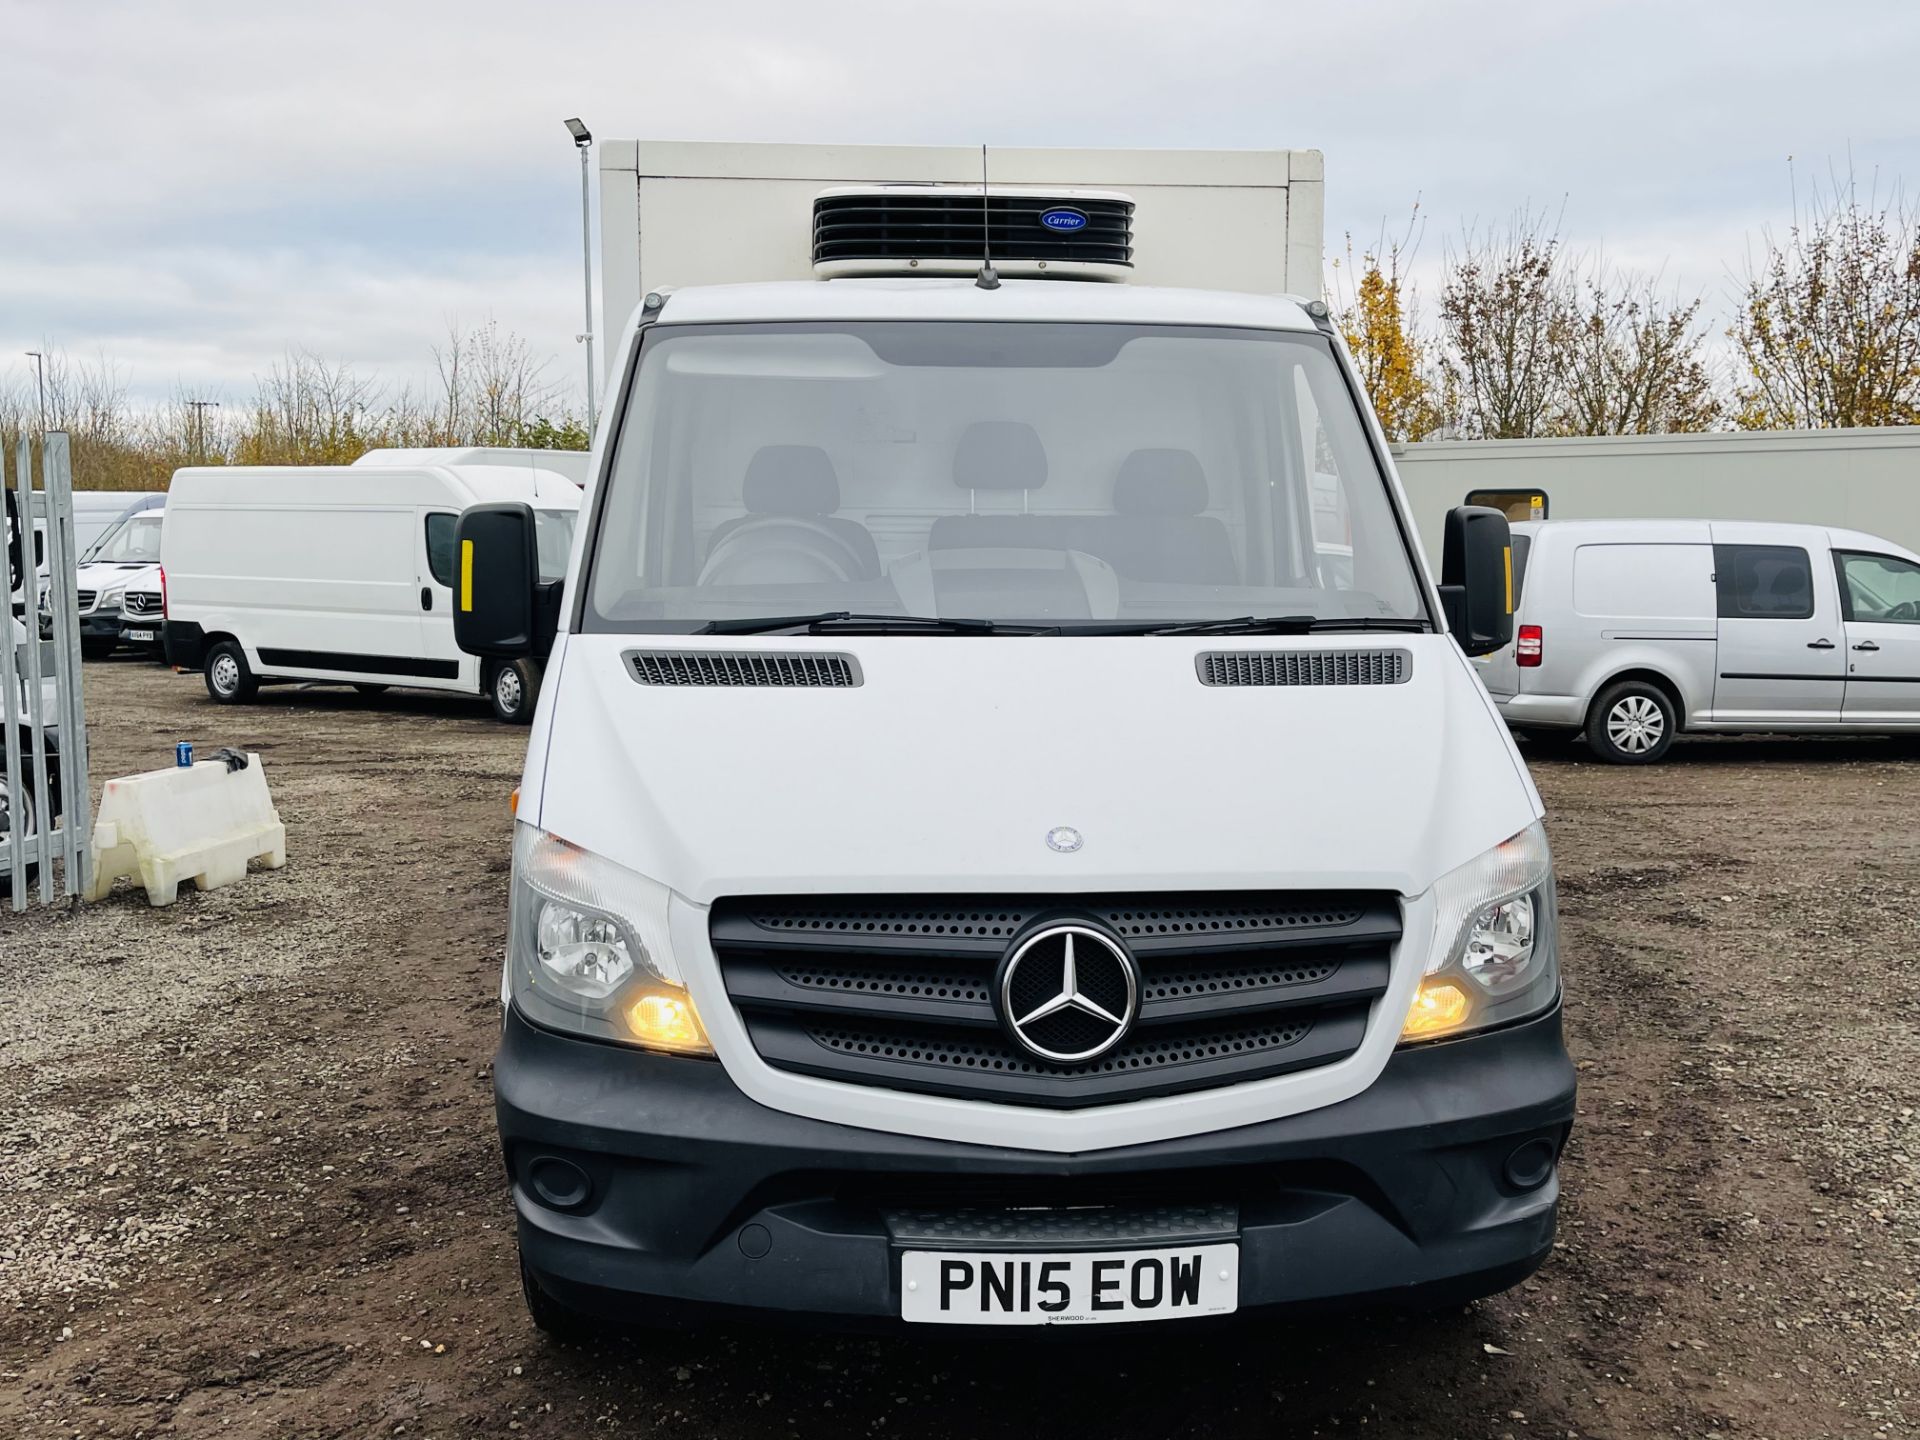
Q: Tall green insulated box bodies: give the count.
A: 0